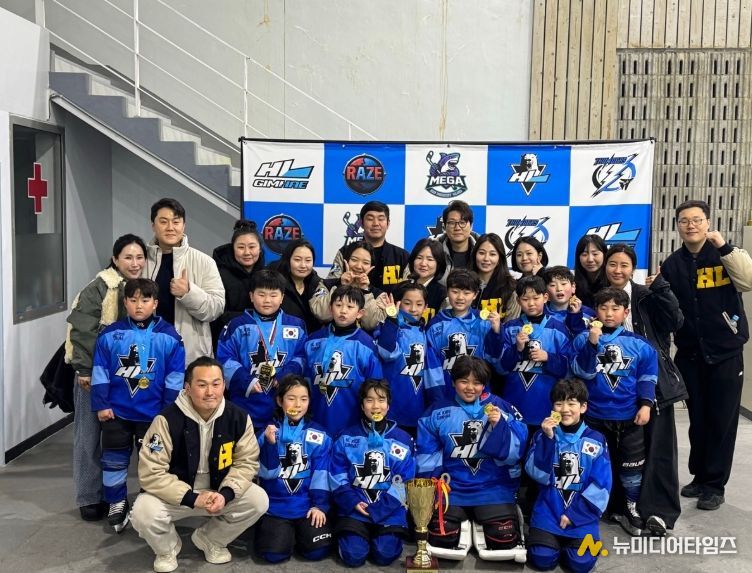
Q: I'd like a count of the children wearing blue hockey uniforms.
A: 12